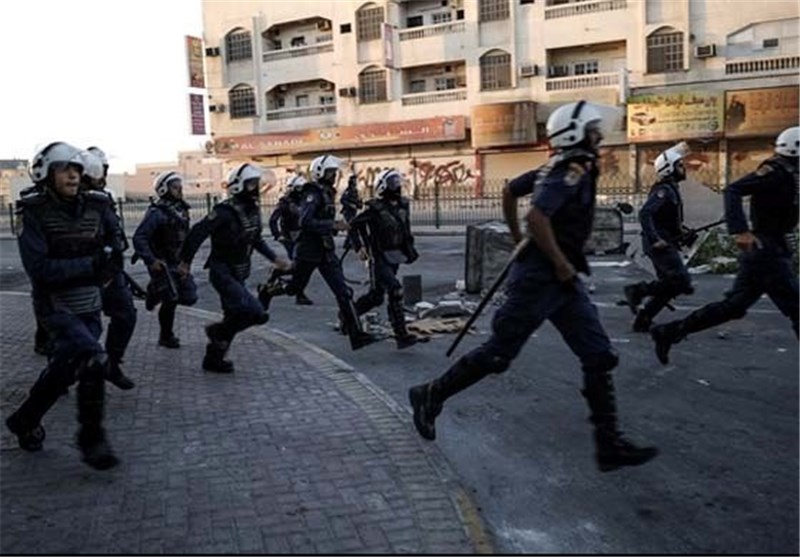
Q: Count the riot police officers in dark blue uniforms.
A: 11